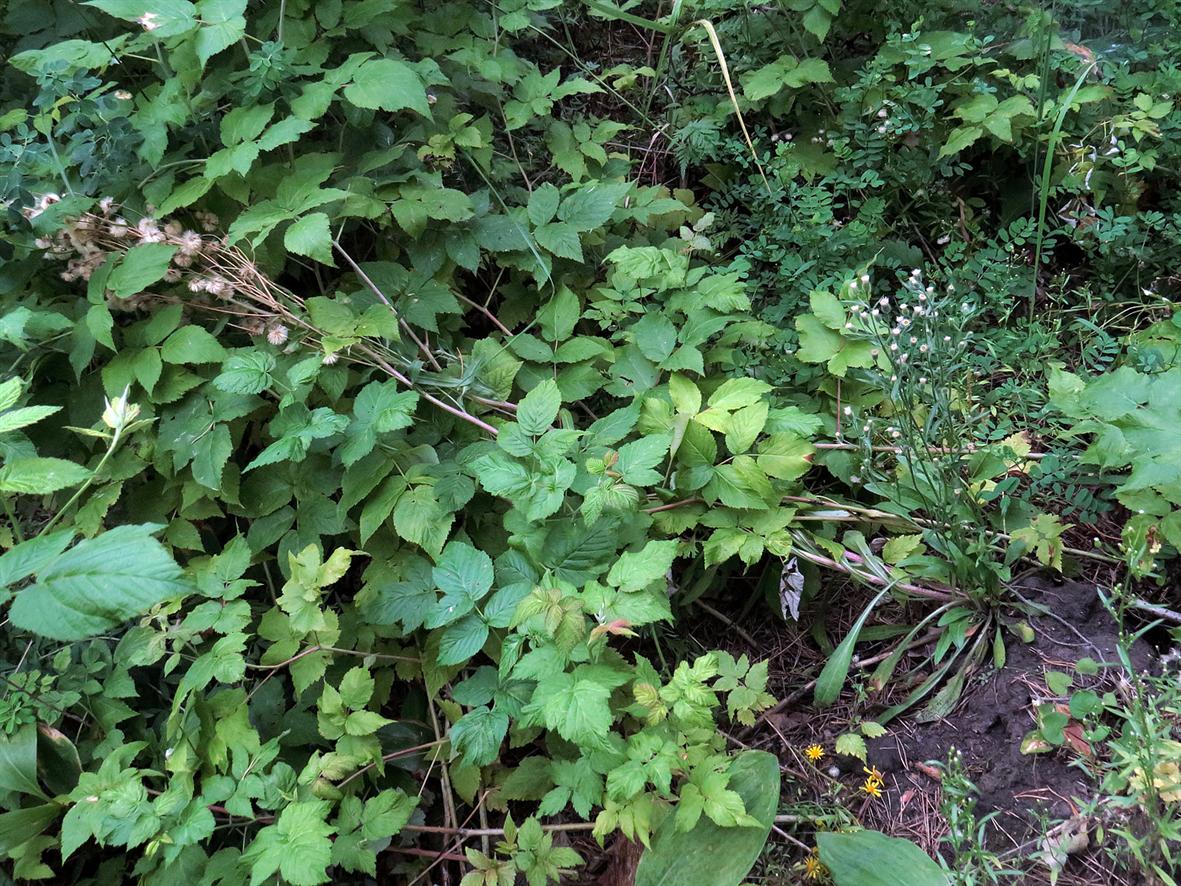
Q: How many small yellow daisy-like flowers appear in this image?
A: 4